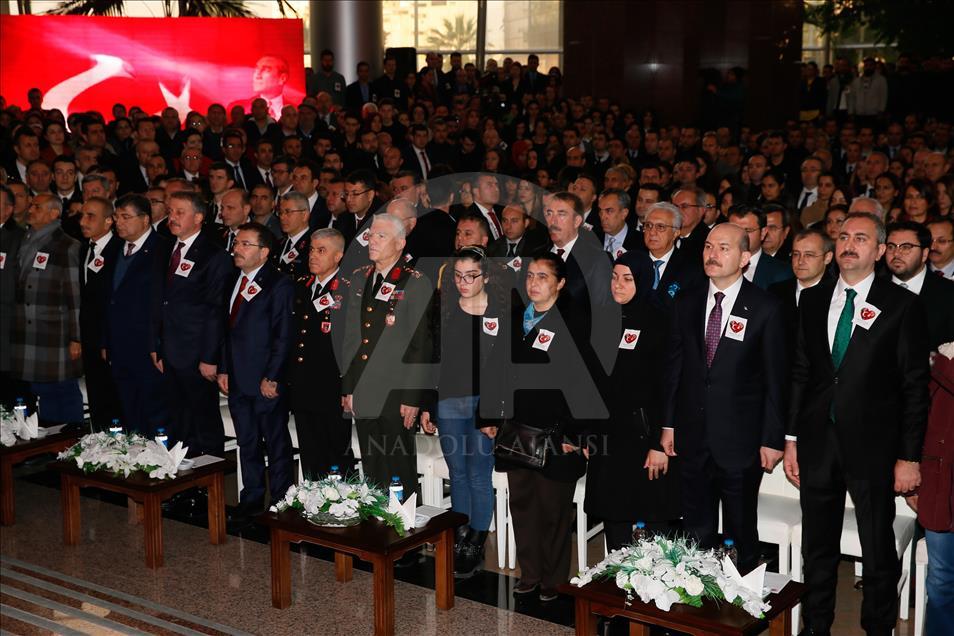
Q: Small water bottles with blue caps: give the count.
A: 7